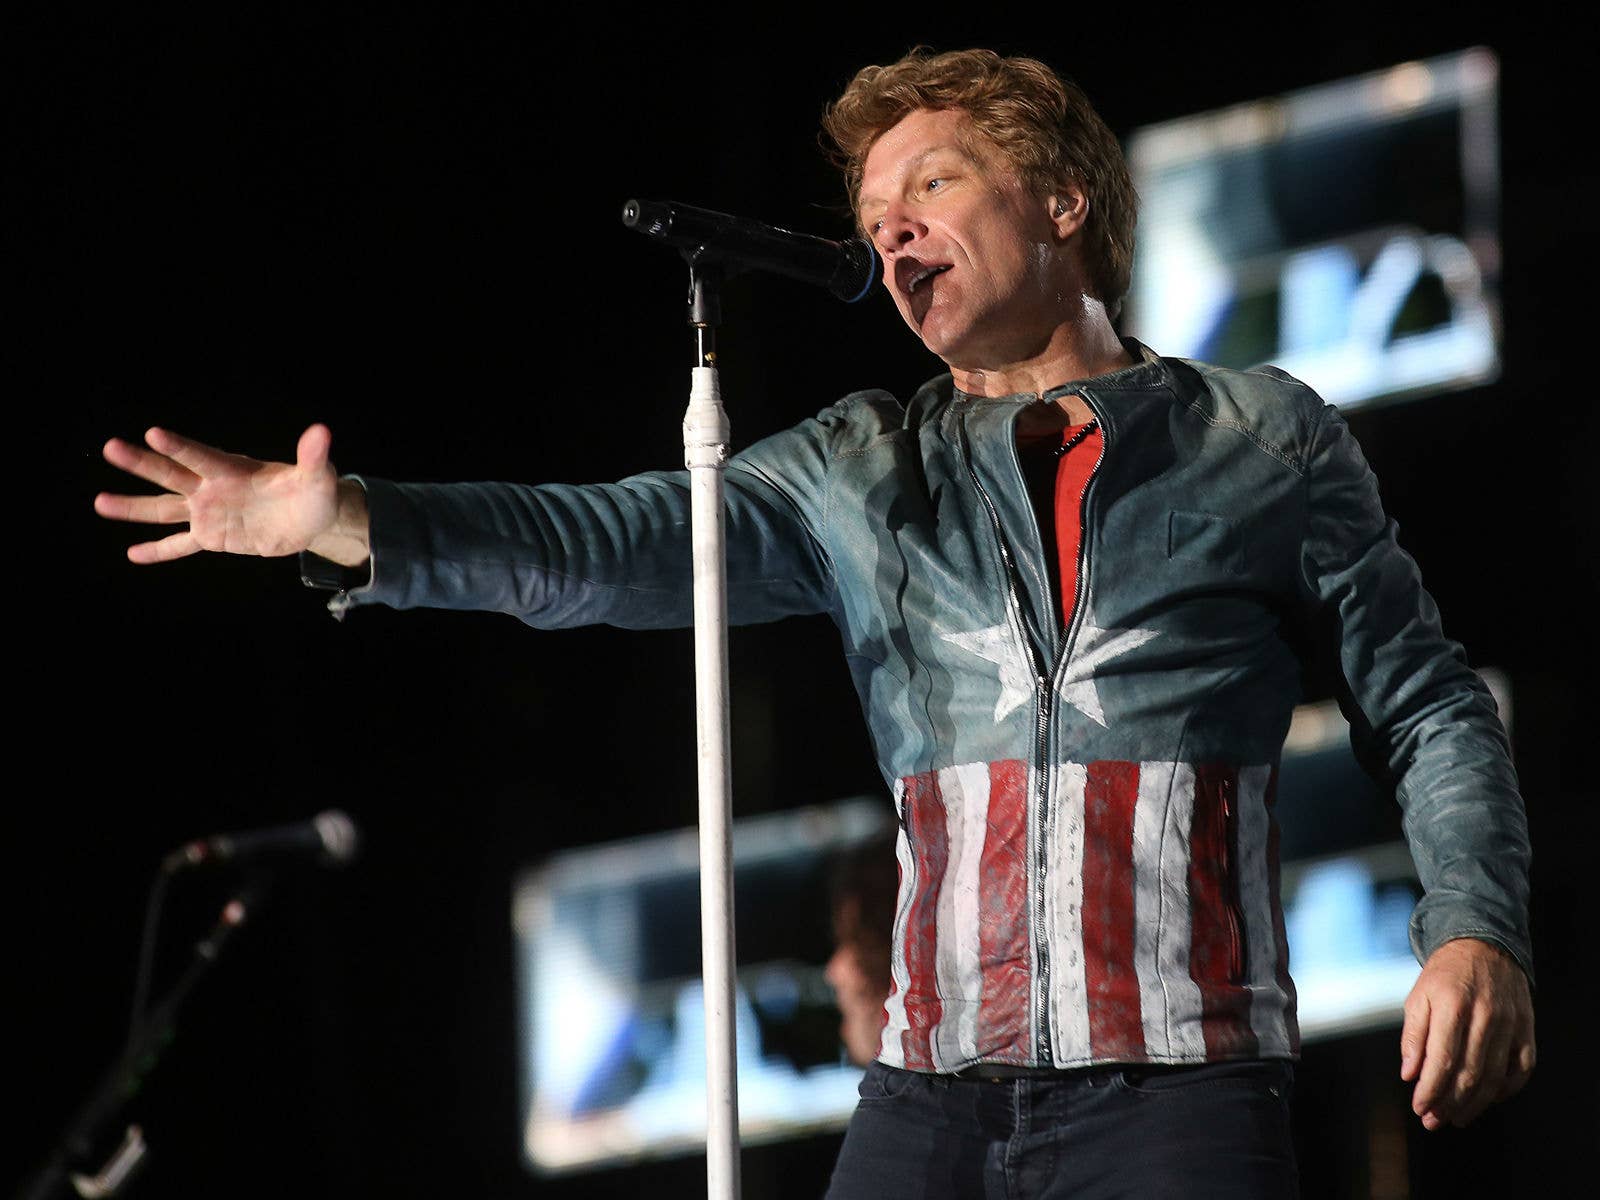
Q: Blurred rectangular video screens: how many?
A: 3